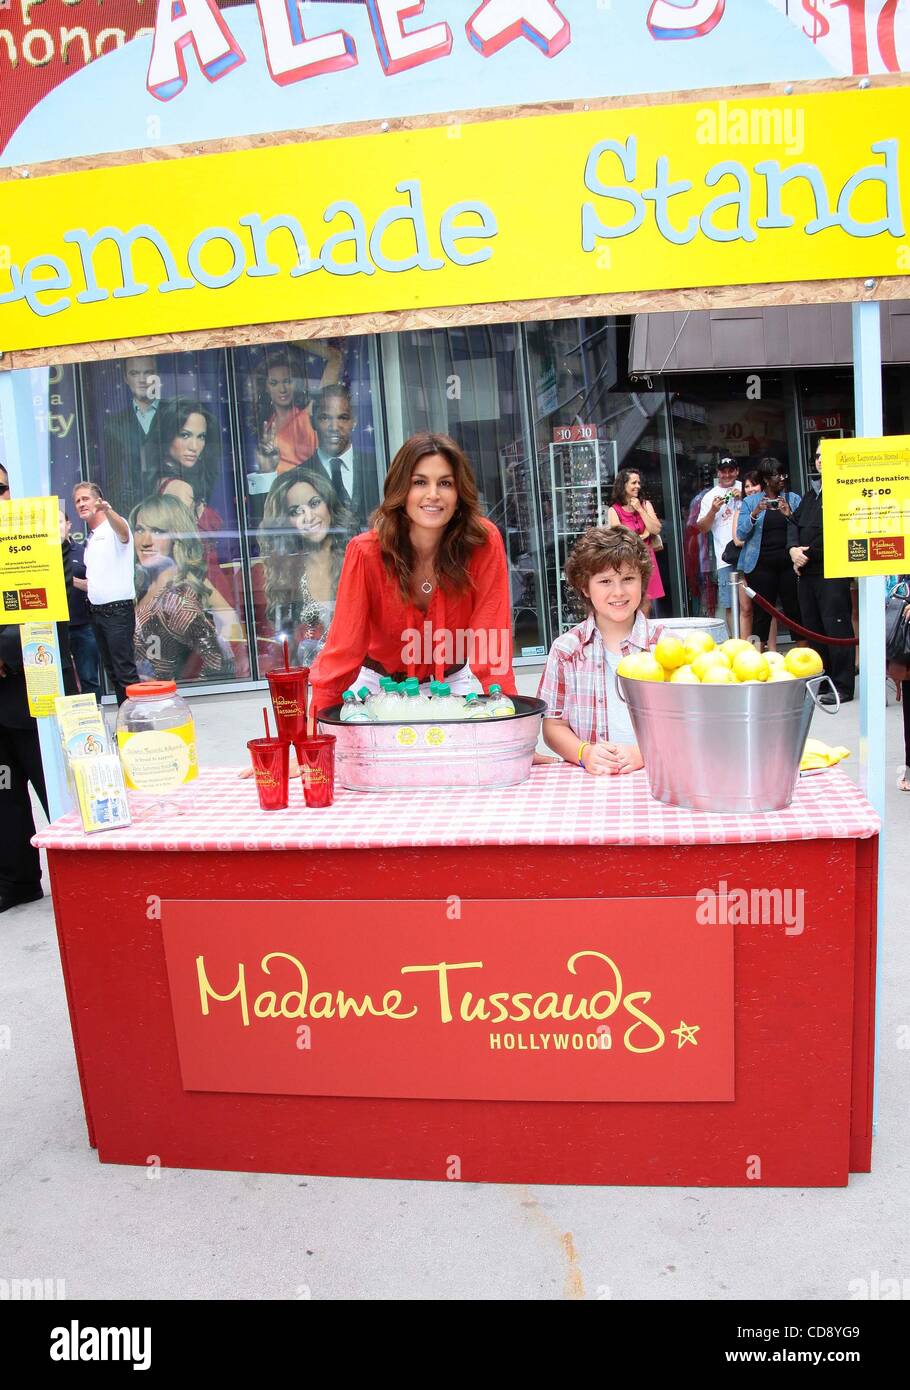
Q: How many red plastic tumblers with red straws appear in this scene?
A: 3